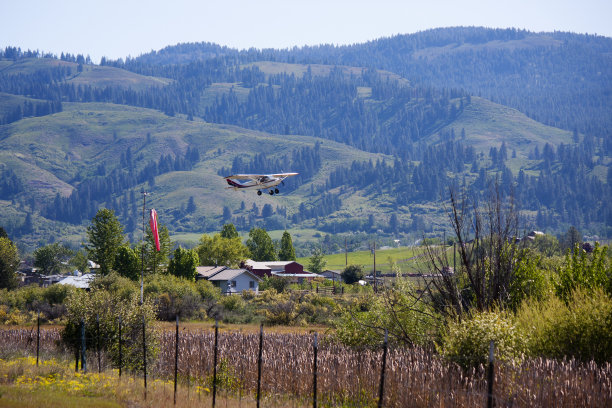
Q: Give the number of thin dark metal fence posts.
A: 11